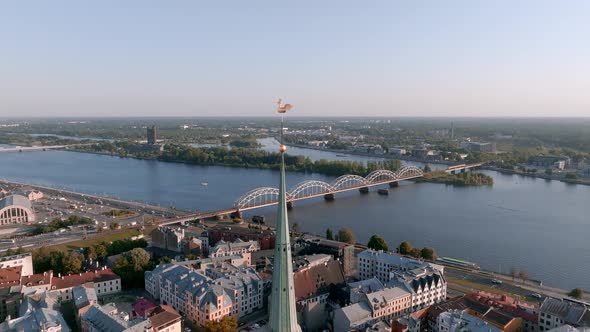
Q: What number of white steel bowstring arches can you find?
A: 5